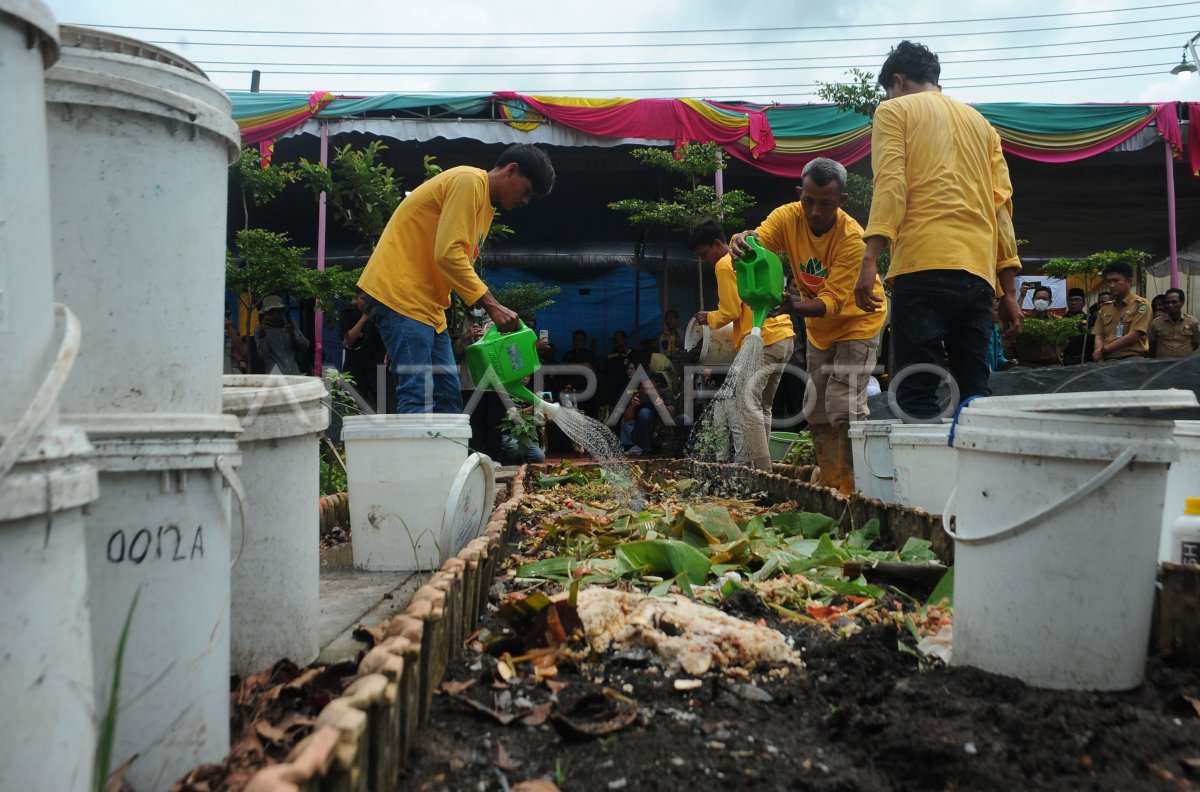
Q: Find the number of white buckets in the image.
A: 11